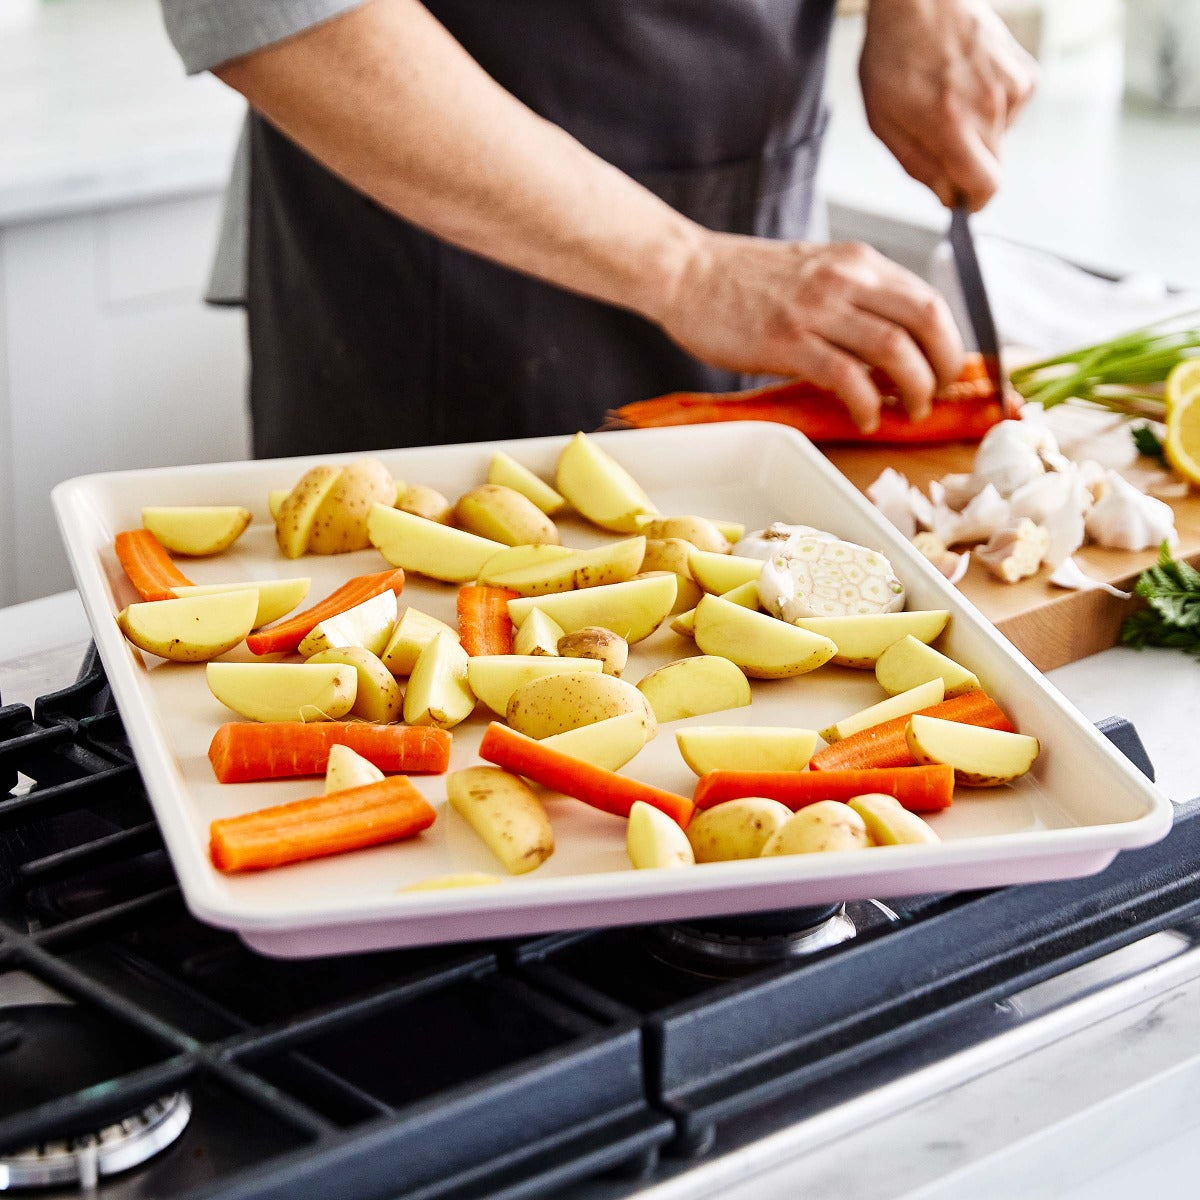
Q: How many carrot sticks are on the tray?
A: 8